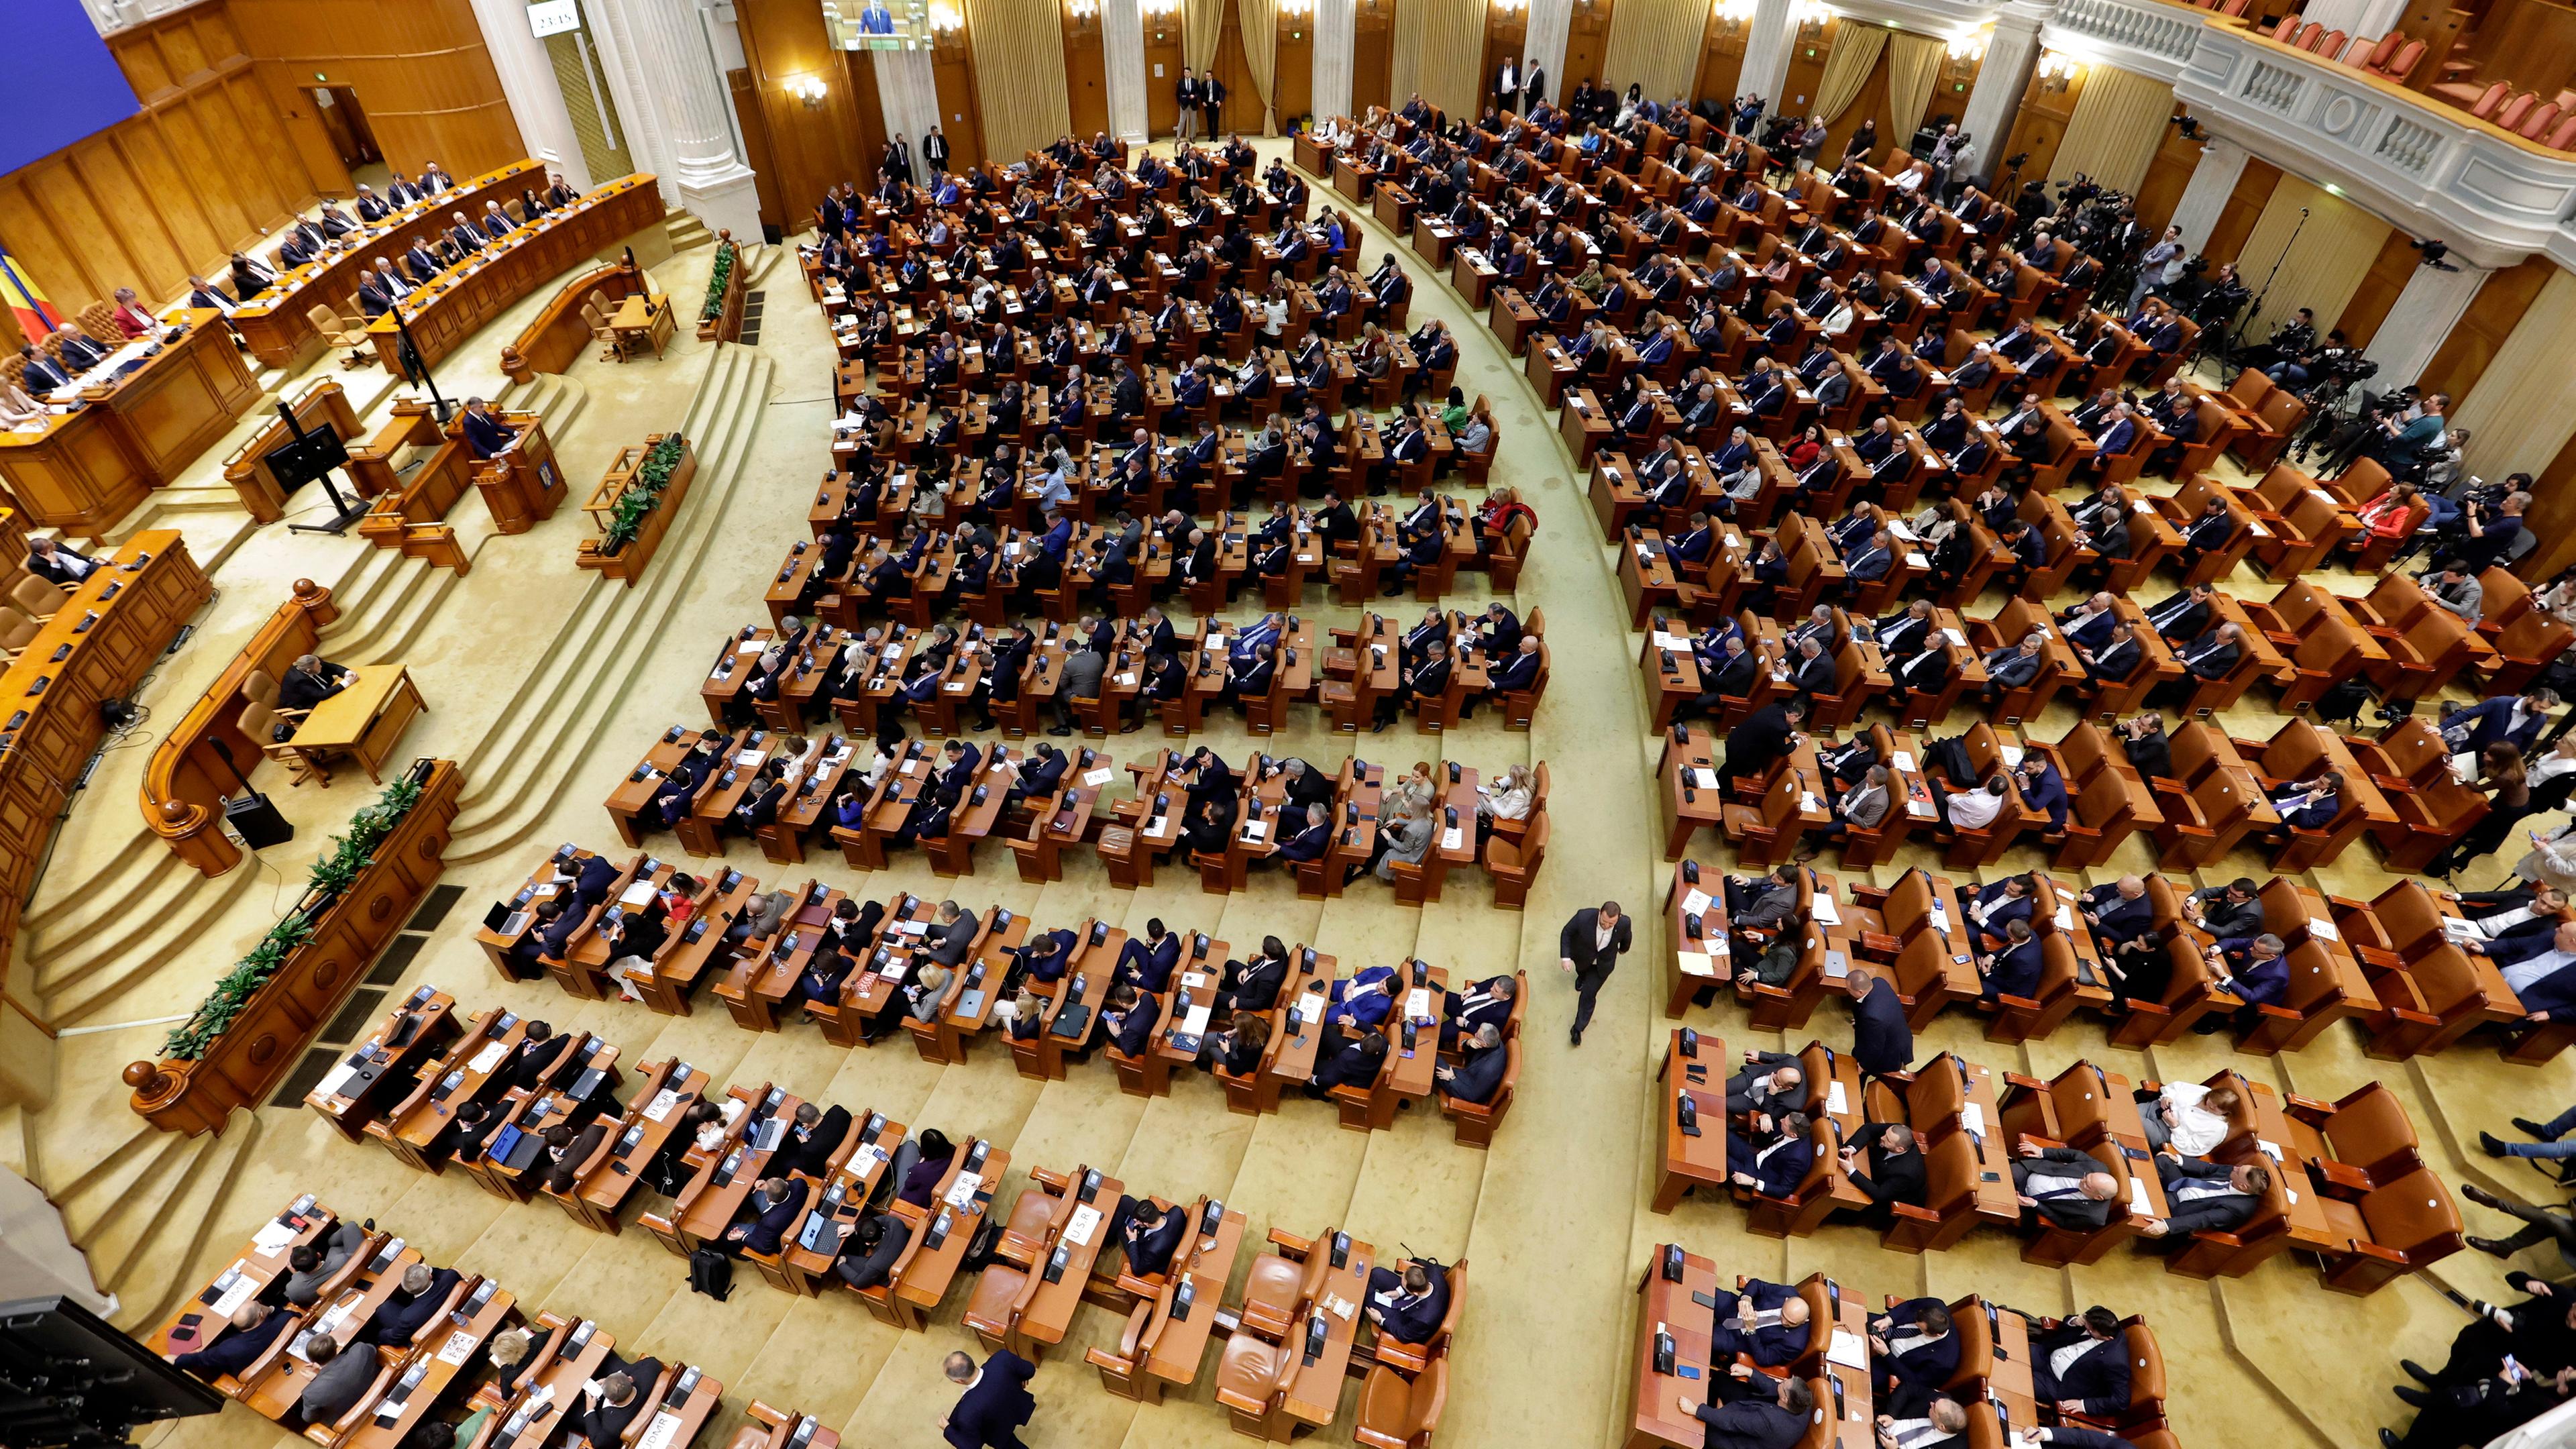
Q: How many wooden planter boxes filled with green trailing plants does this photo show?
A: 3